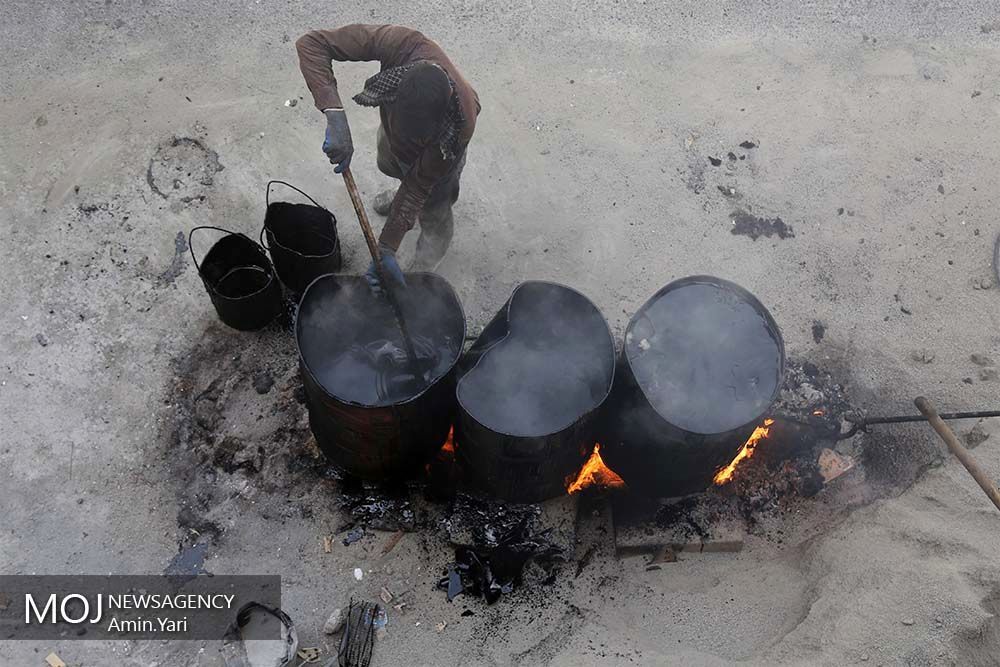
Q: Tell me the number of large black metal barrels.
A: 3